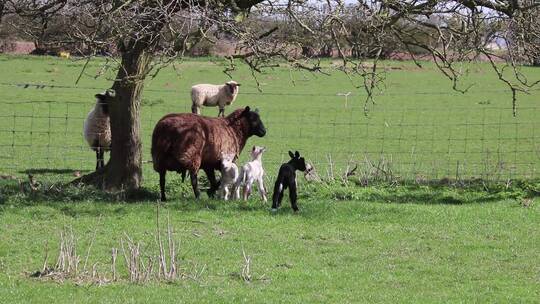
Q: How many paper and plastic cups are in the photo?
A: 0